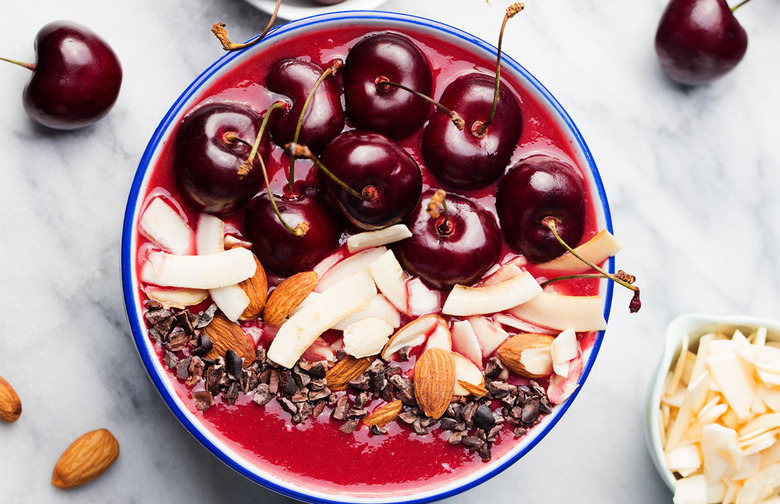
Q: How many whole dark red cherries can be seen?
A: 10